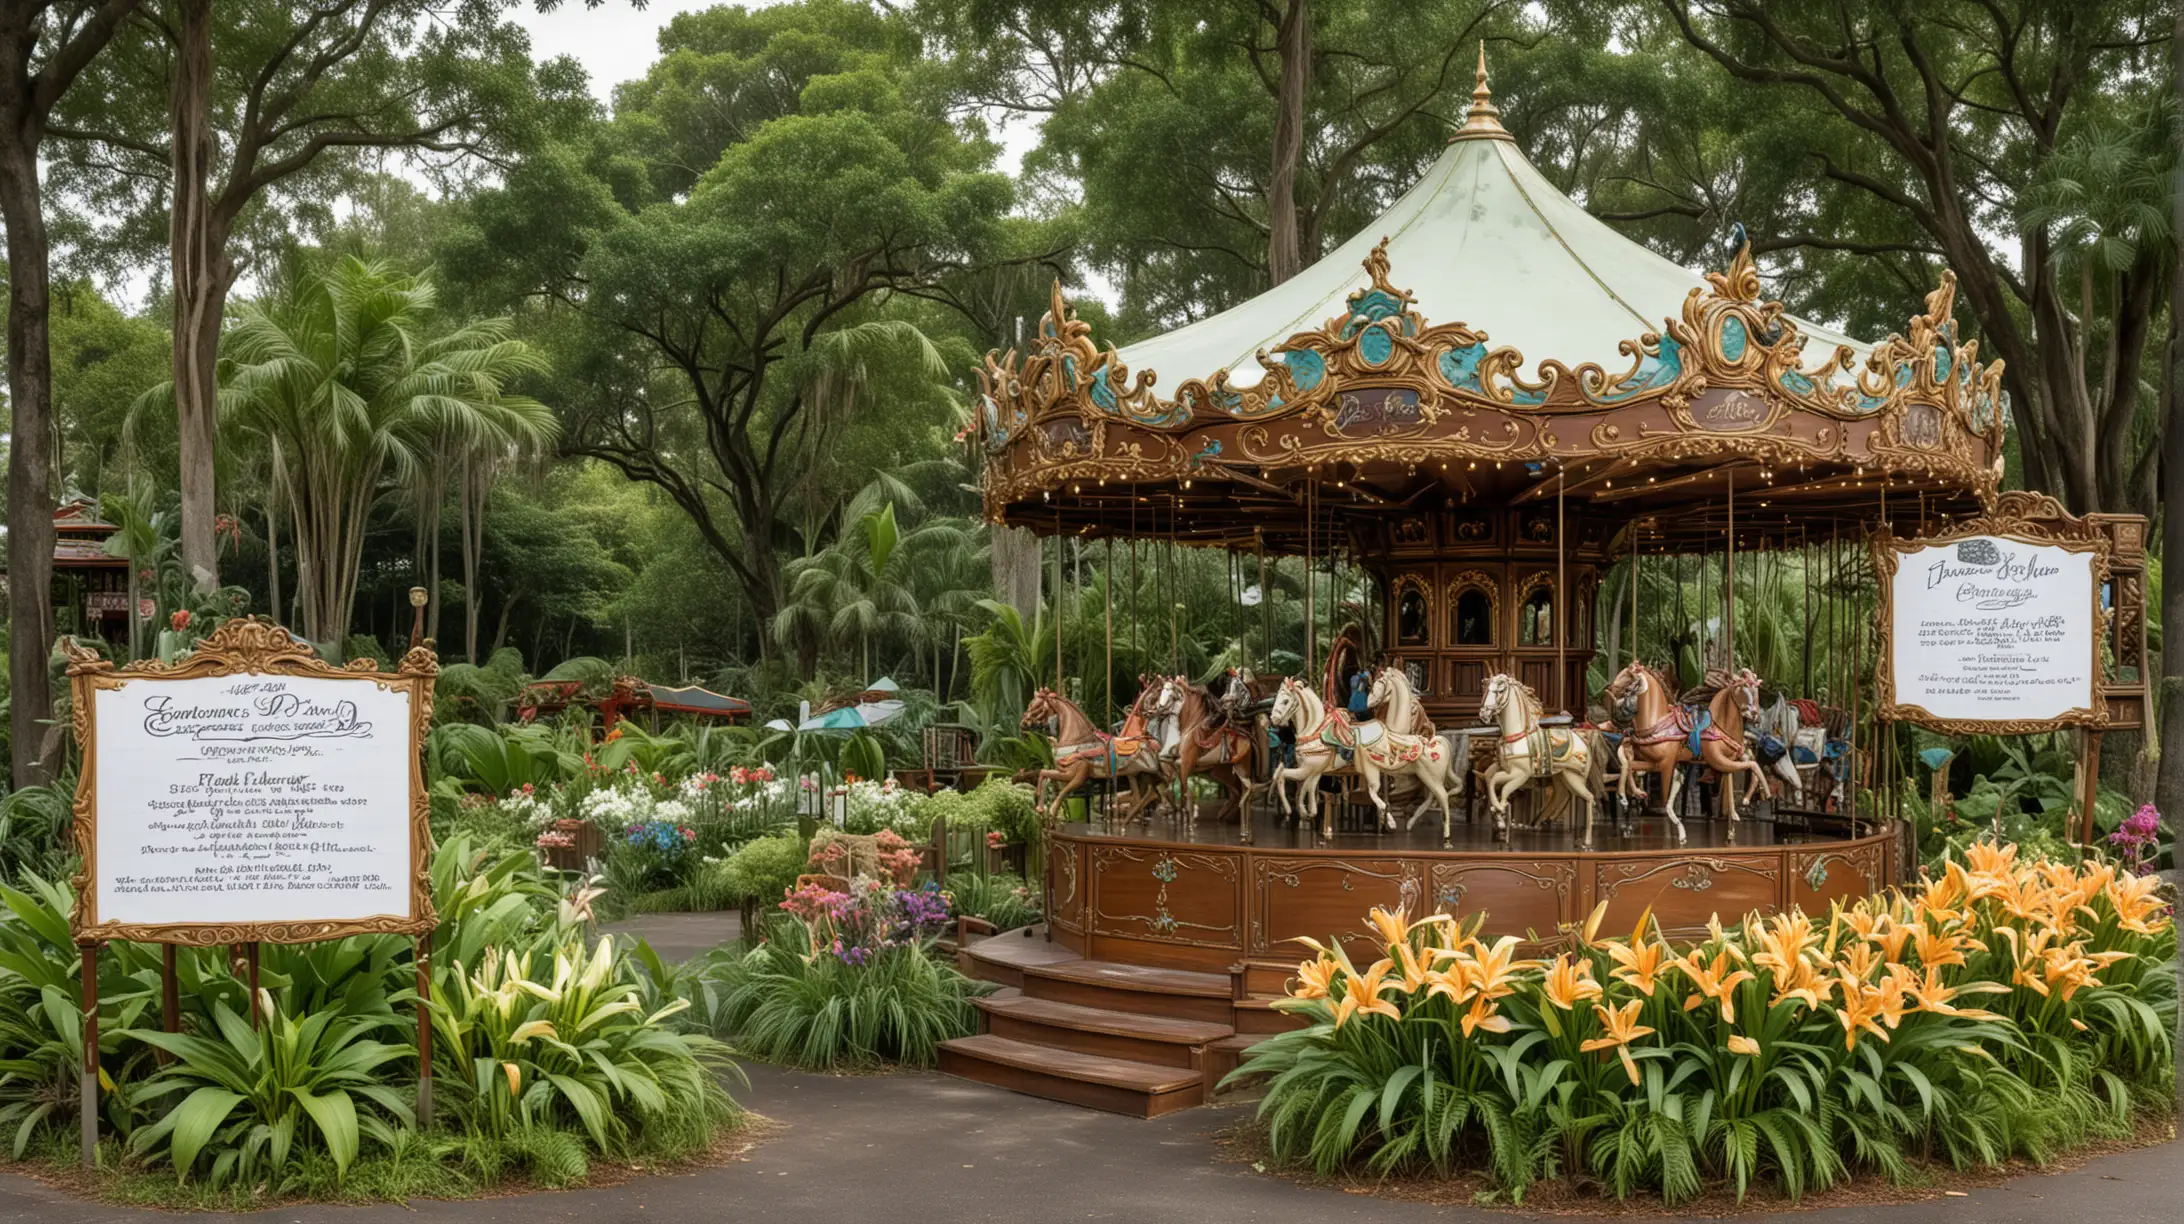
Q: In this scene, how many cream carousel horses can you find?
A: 3